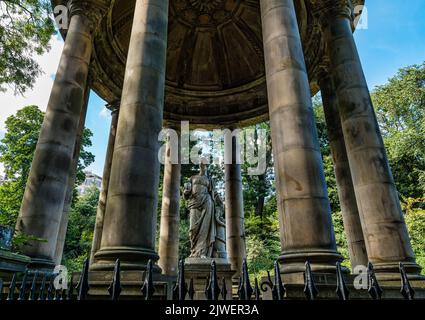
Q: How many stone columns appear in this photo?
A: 9